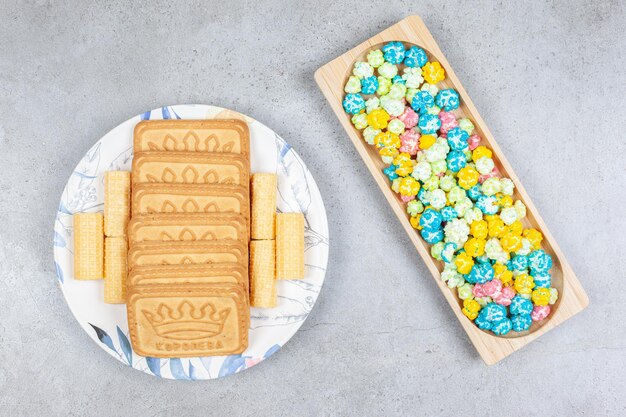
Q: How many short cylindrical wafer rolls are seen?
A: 6